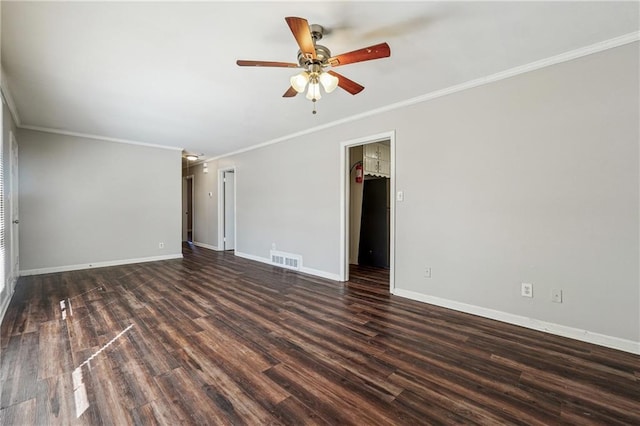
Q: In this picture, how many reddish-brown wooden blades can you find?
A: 5